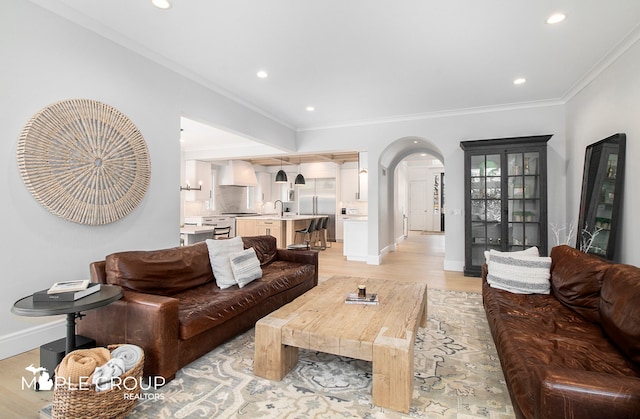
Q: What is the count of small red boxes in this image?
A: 0